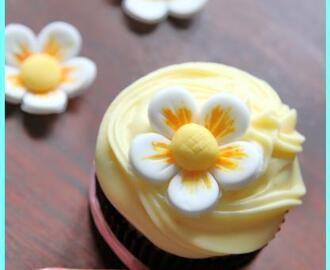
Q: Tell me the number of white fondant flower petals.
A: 12